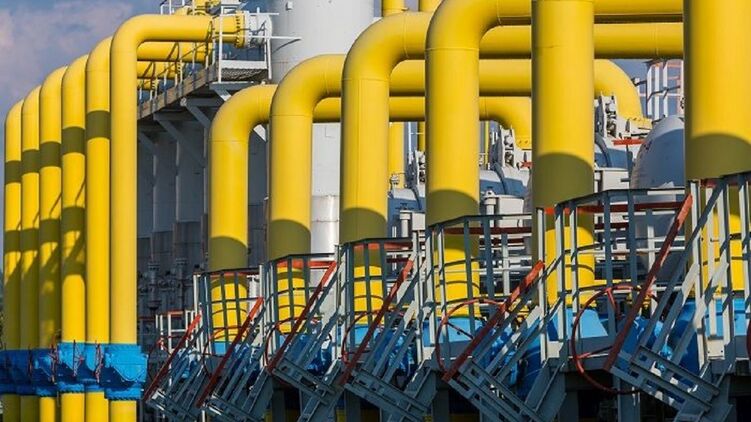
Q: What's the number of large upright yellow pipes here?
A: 12